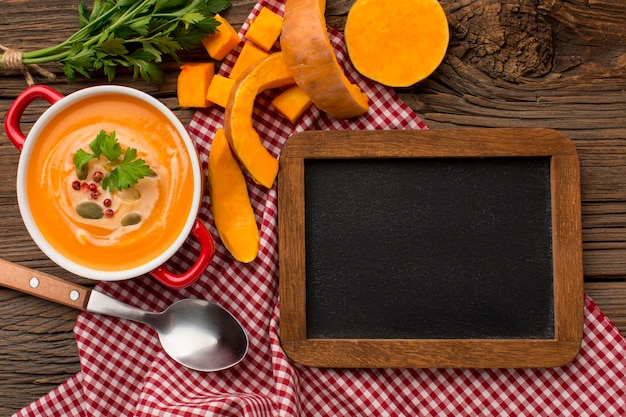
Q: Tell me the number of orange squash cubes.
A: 6